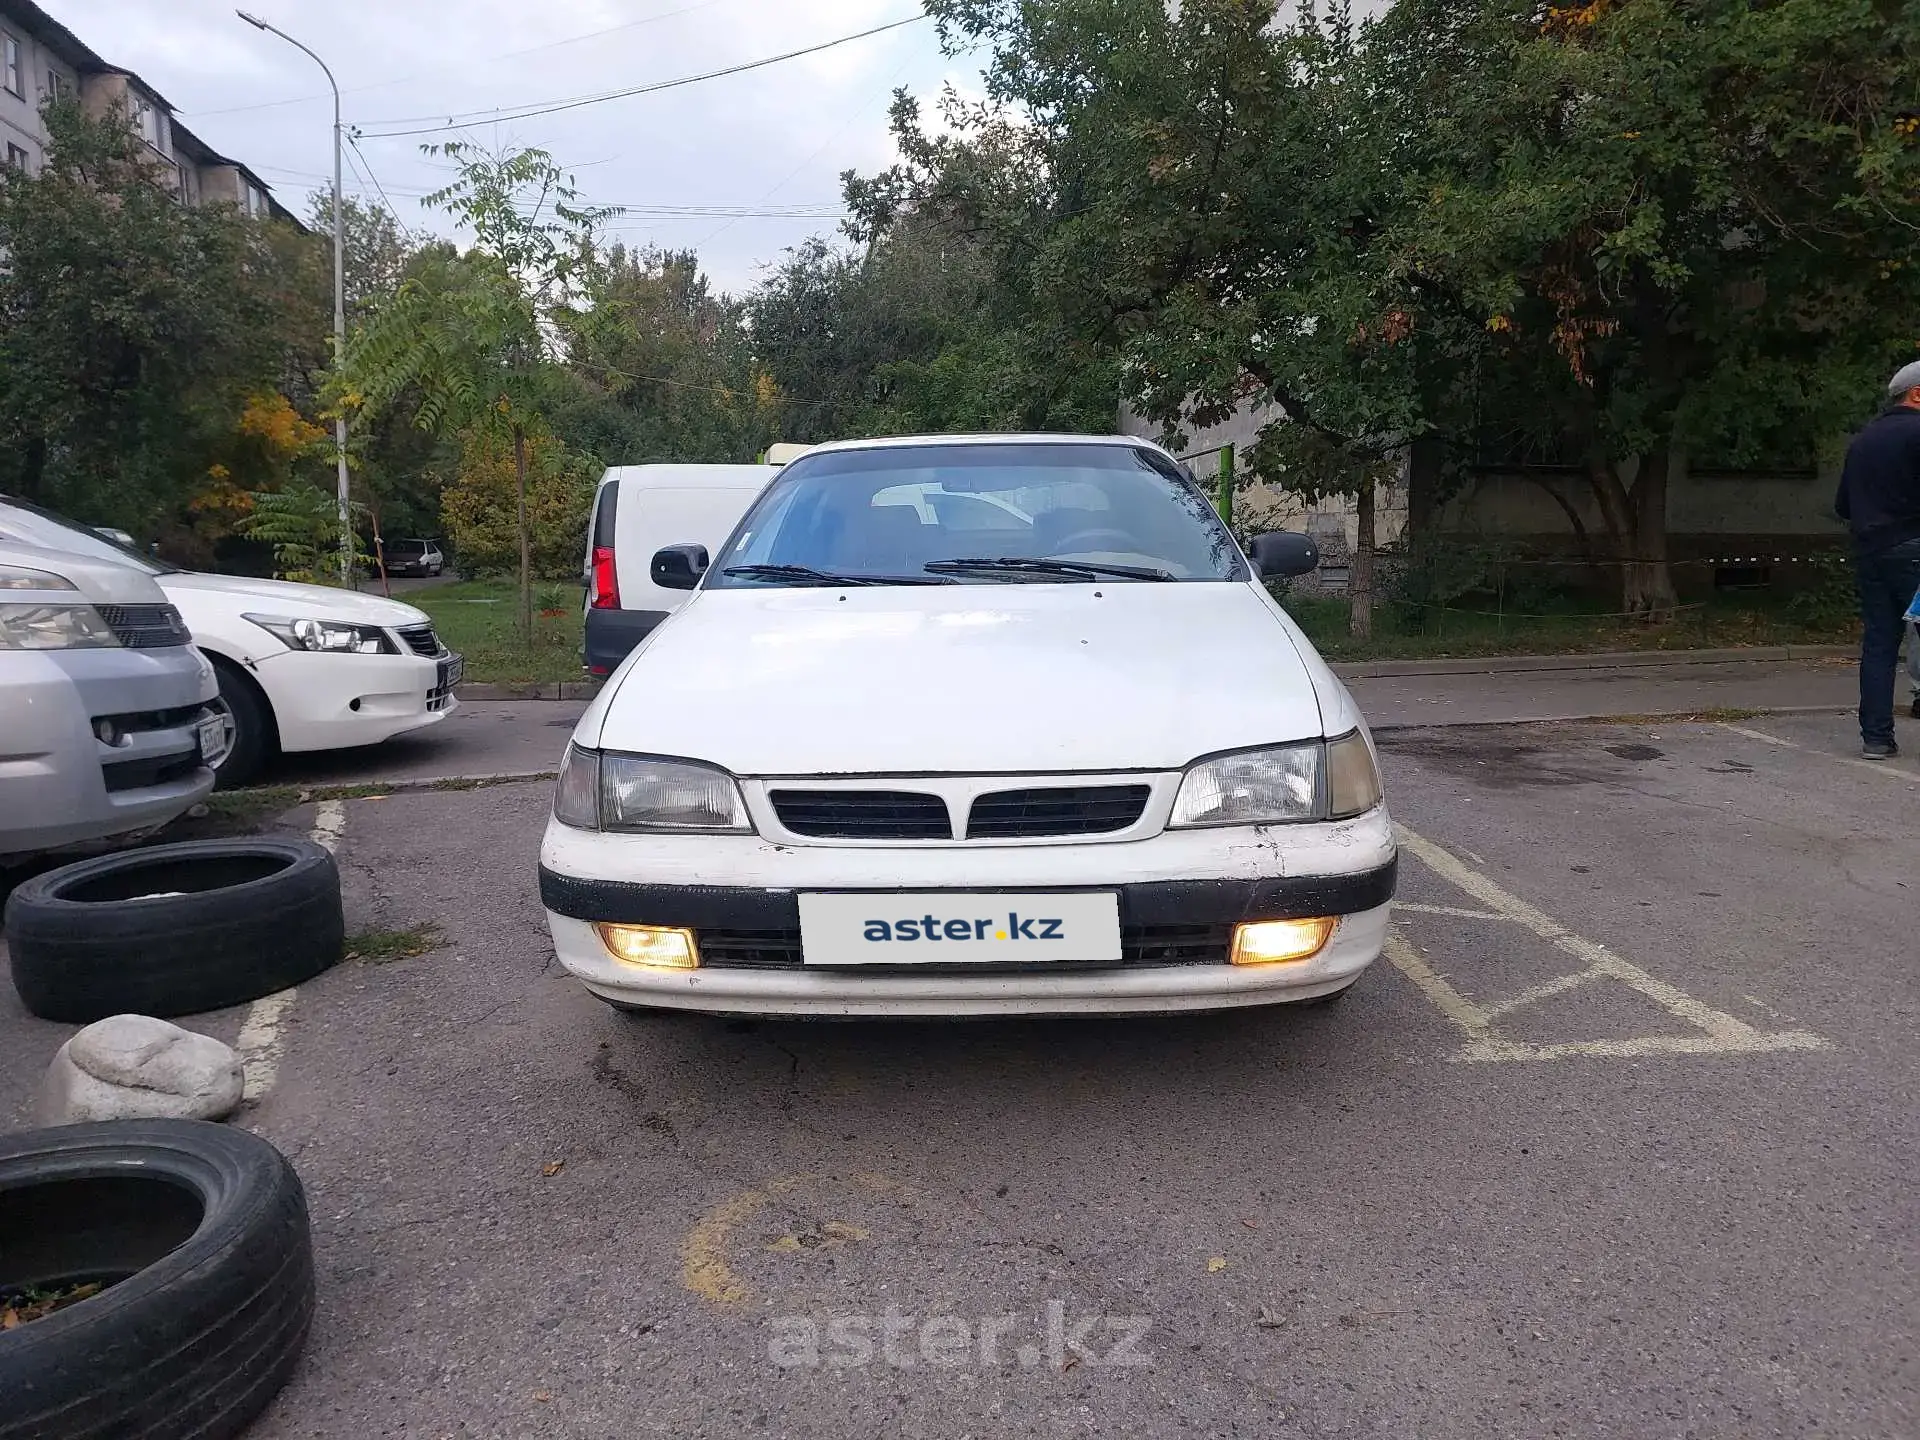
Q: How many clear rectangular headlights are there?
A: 2